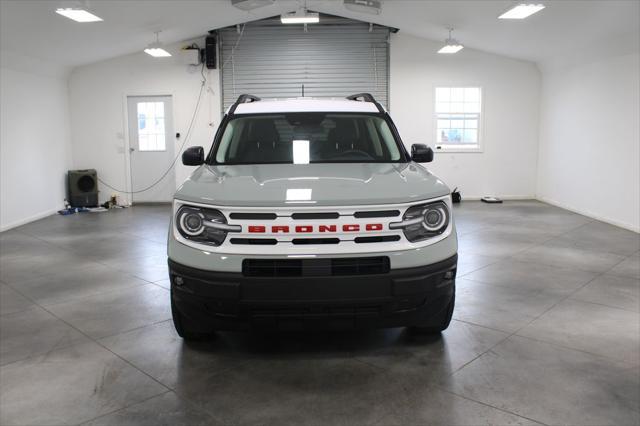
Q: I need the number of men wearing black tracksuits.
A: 0